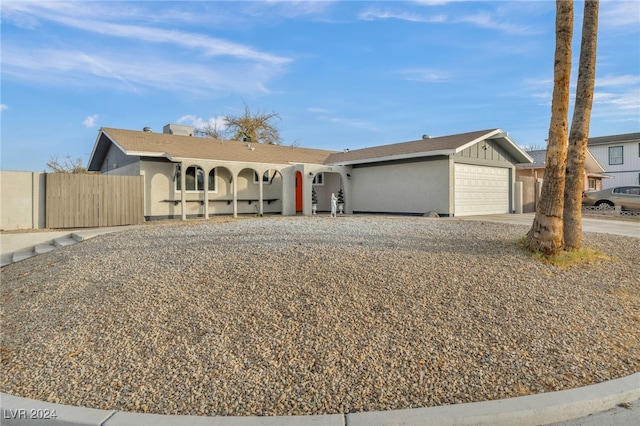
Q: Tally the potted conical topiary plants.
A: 2